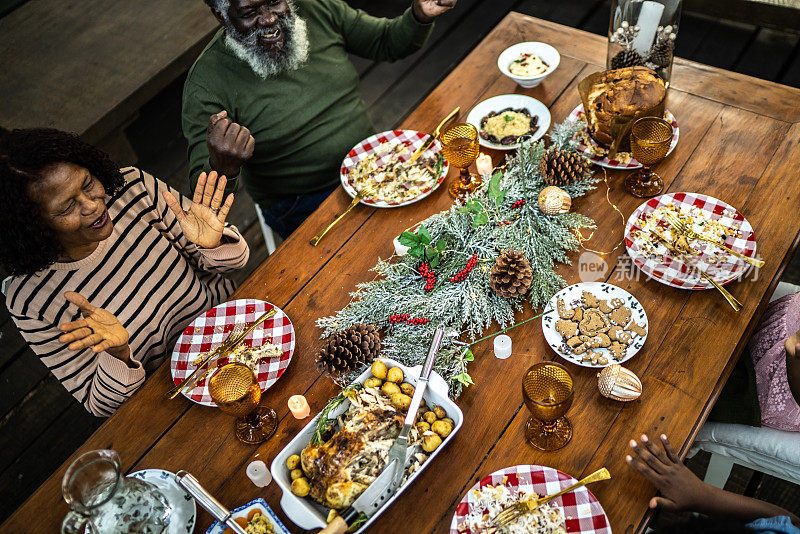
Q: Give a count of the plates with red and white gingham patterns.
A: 5